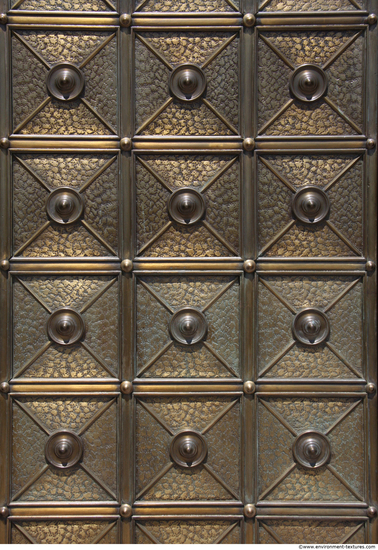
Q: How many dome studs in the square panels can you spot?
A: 12